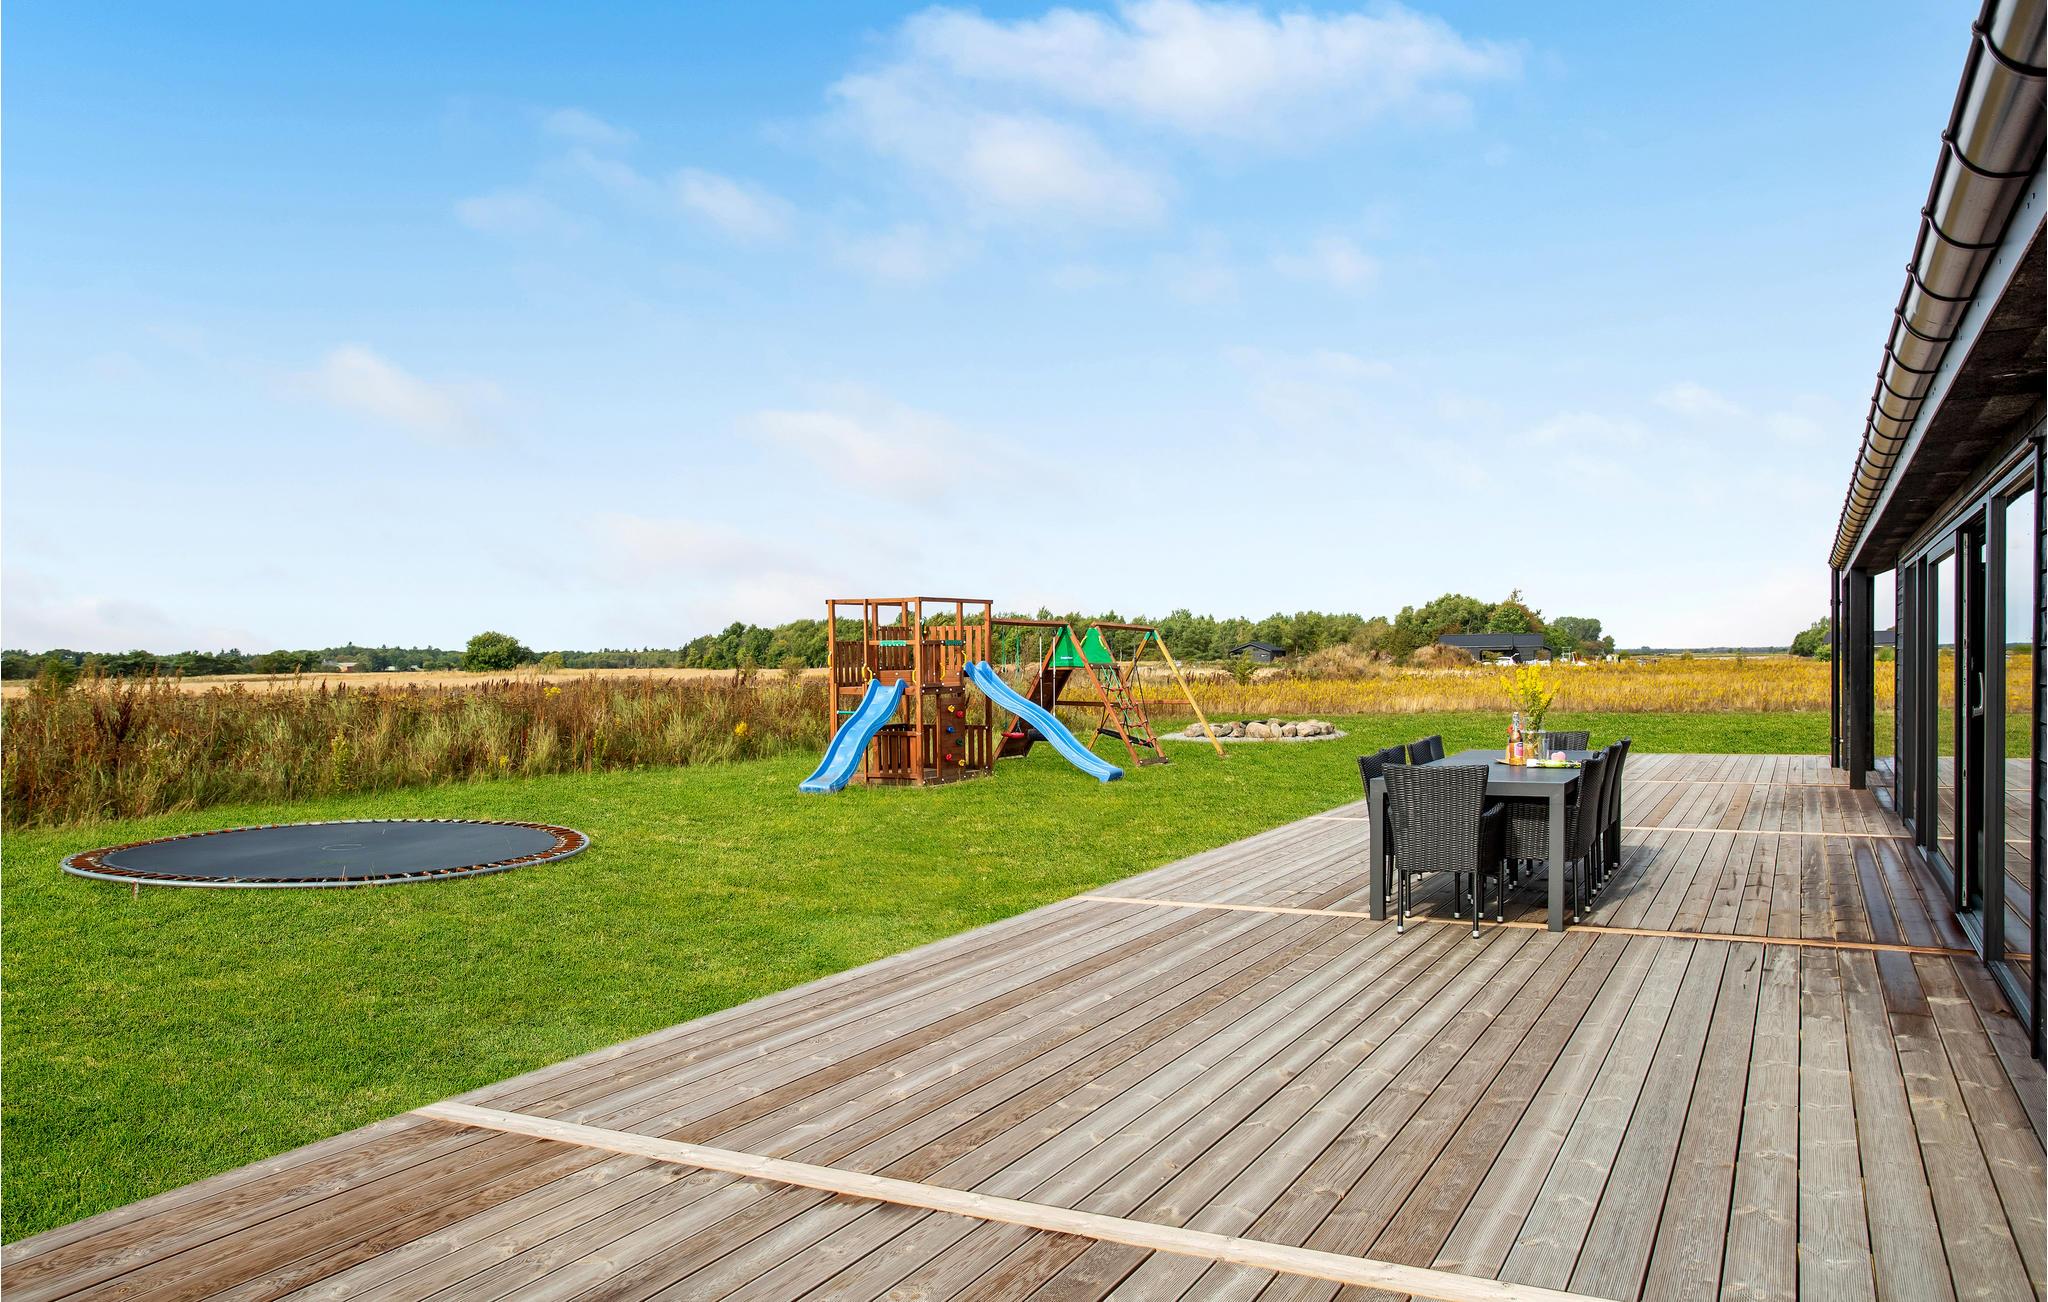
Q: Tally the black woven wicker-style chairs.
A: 10